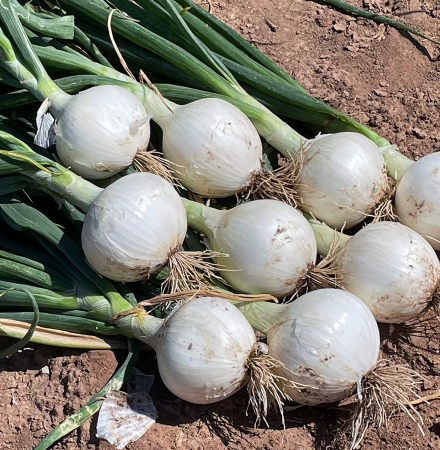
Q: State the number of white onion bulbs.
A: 9